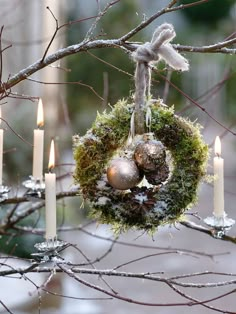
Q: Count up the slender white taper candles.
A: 4